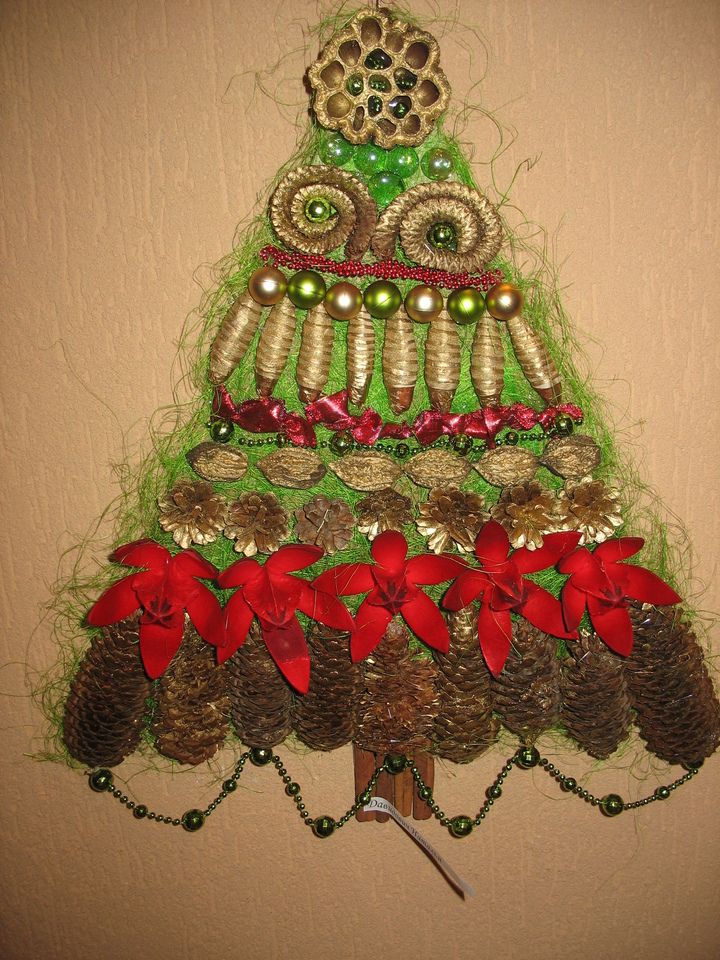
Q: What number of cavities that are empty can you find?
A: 10